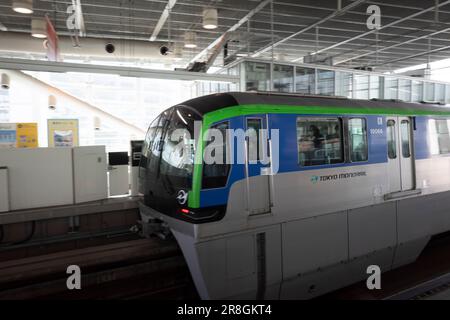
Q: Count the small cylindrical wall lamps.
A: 3